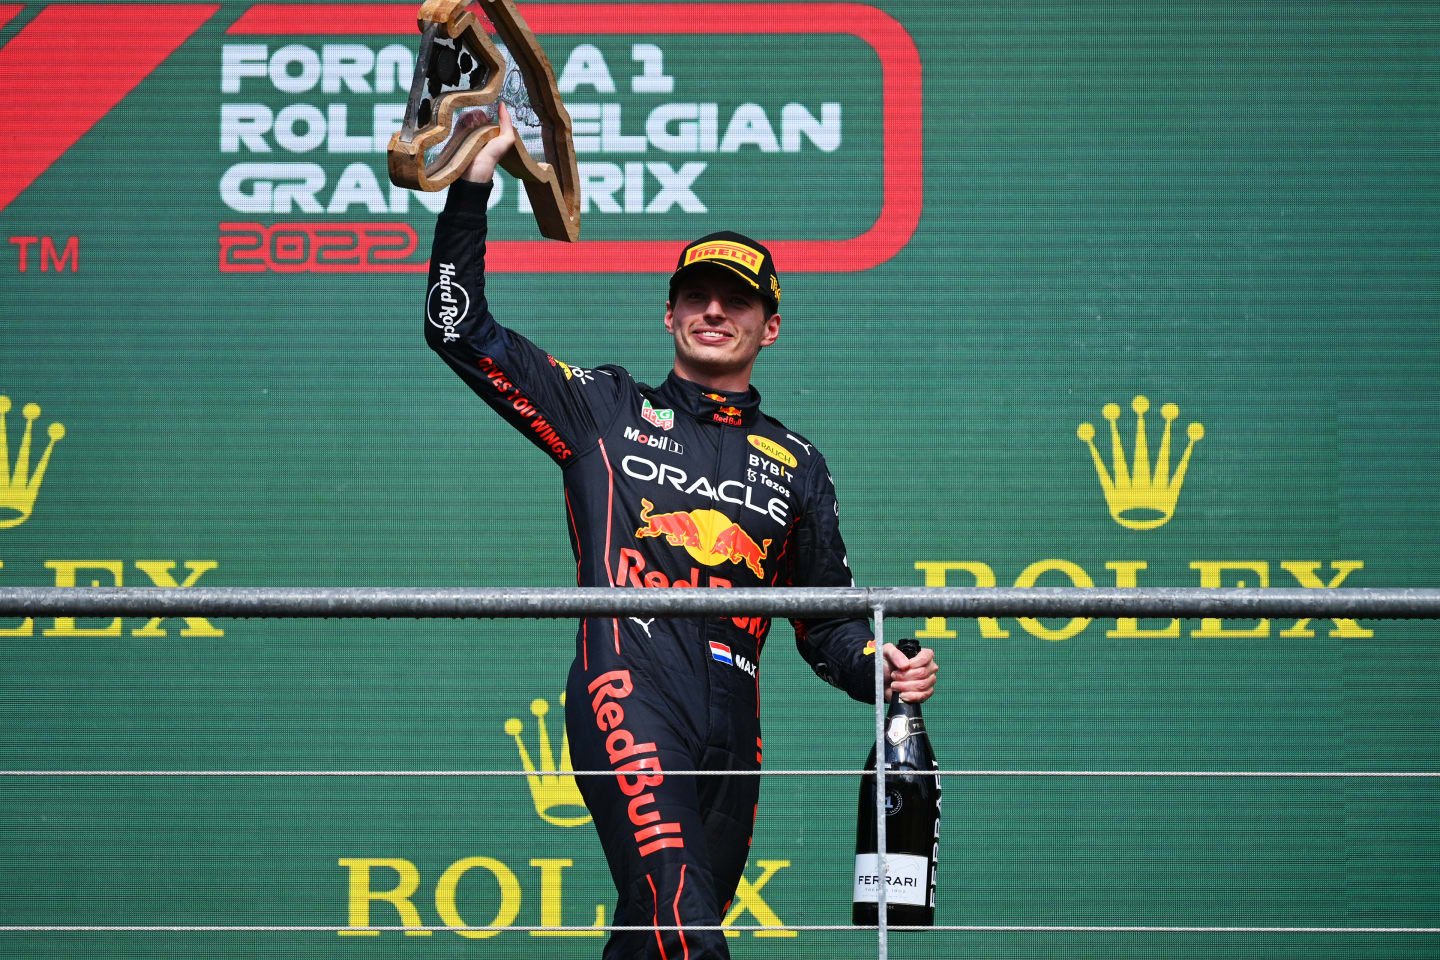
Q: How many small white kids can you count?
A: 0